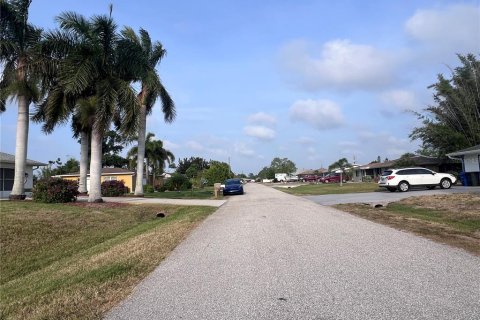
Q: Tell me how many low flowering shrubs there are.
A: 2